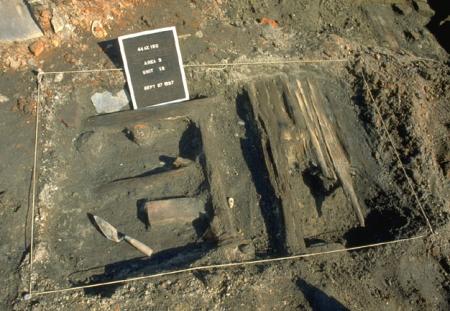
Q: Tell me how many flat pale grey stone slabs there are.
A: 2